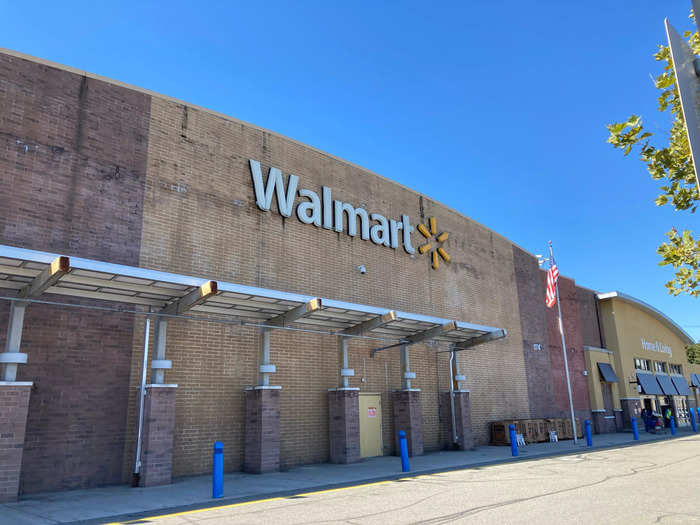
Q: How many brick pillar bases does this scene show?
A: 6